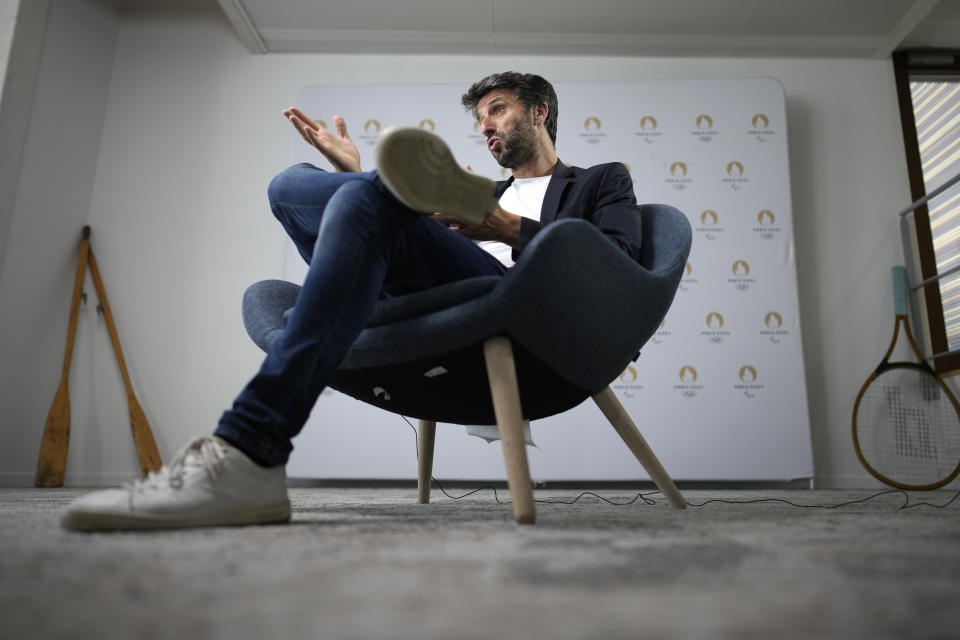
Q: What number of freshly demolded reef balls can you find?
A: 0